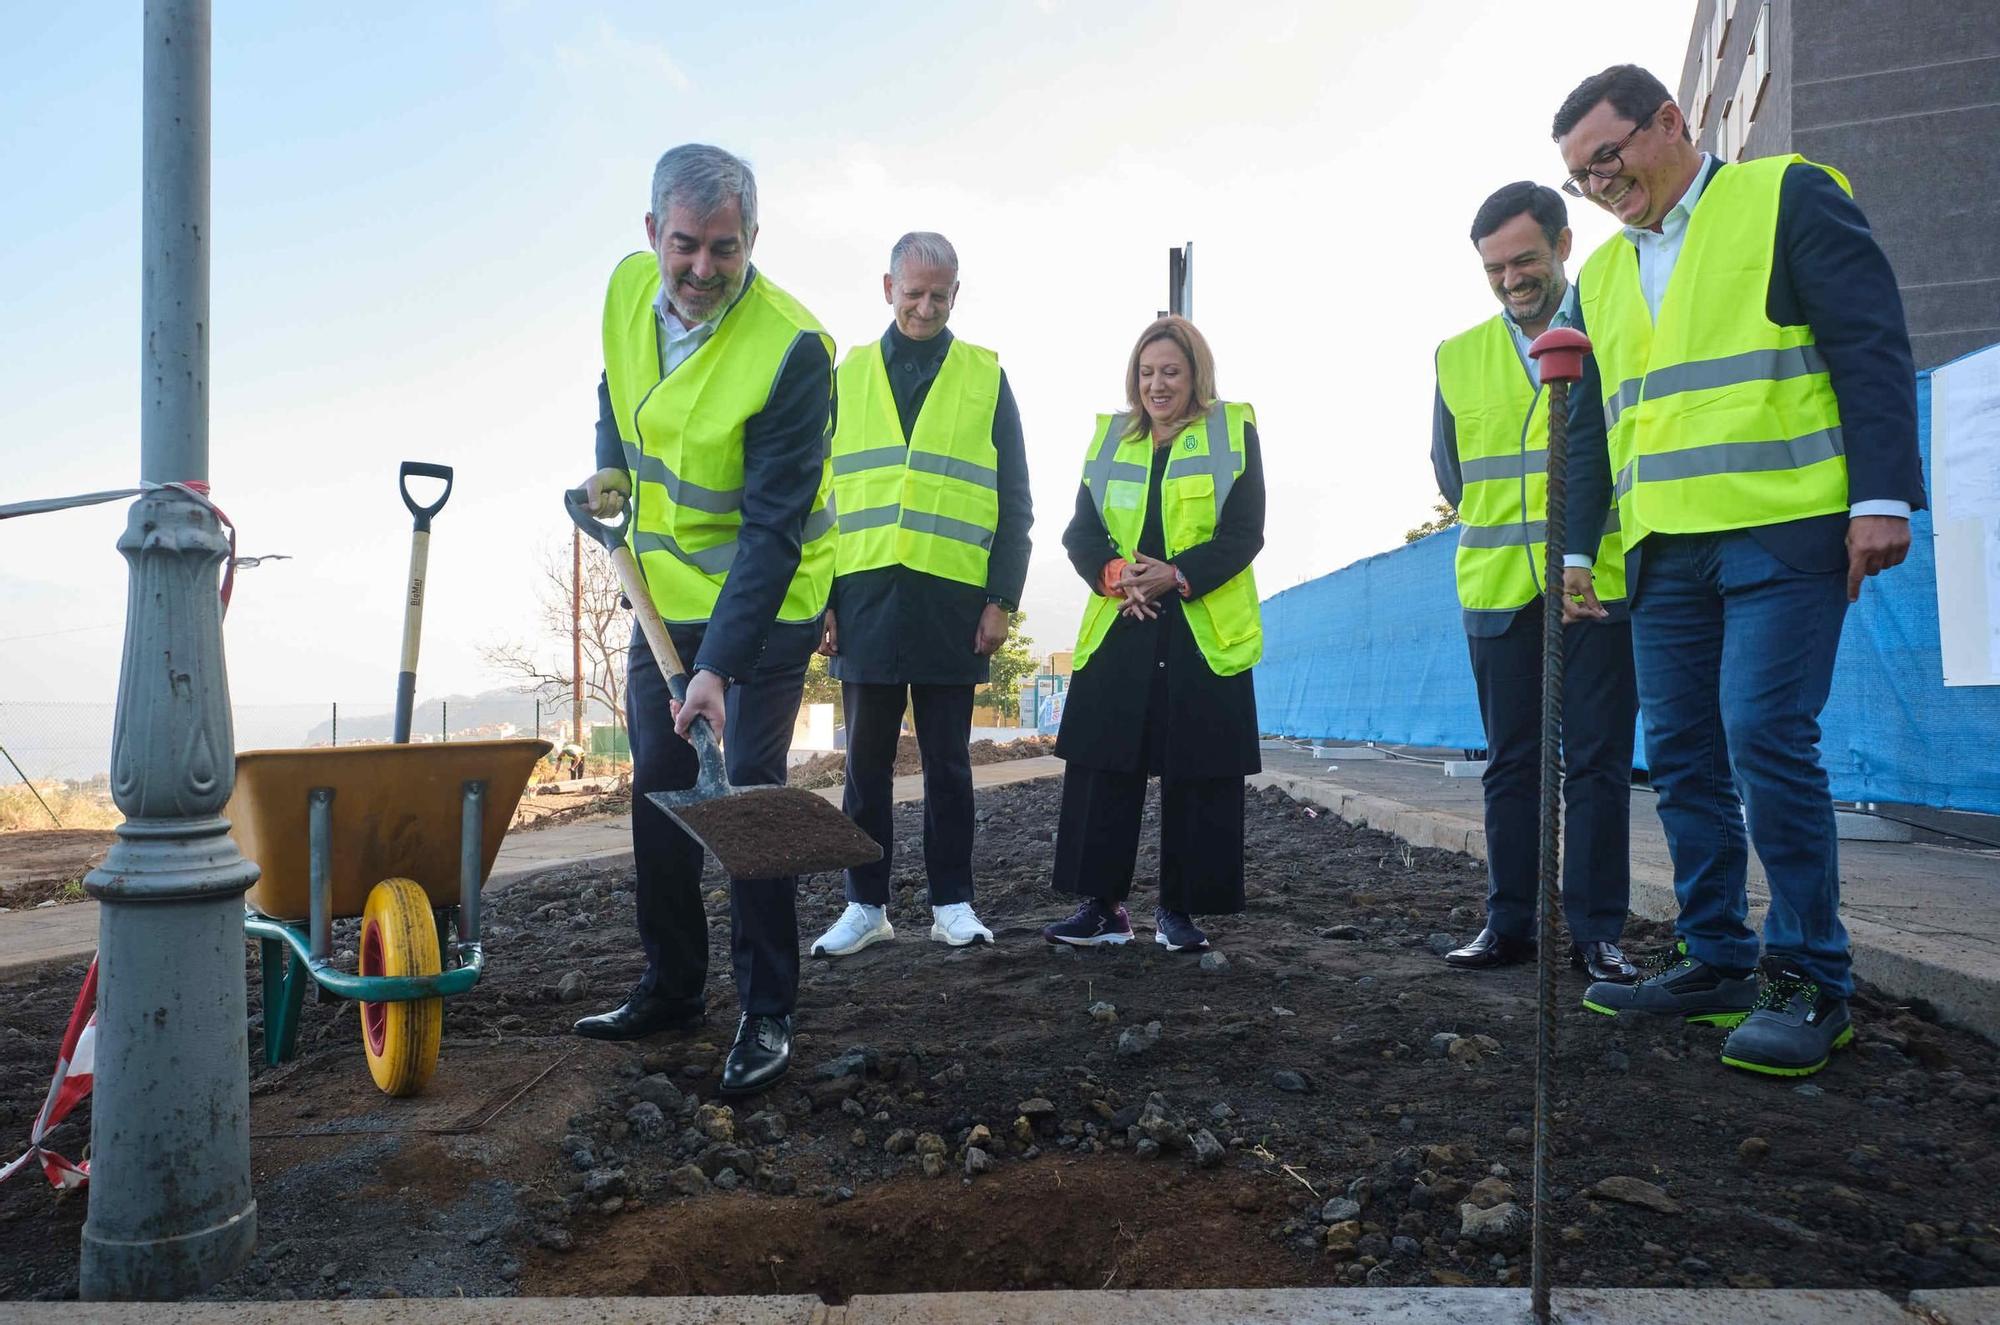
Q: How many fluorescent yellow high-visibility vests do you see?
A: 5